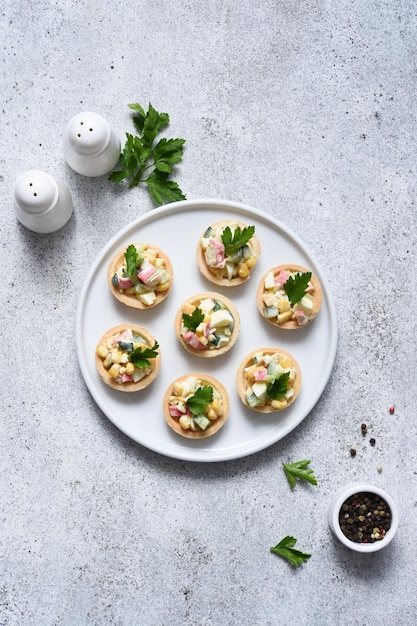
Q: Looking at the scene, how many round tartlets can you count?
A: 7